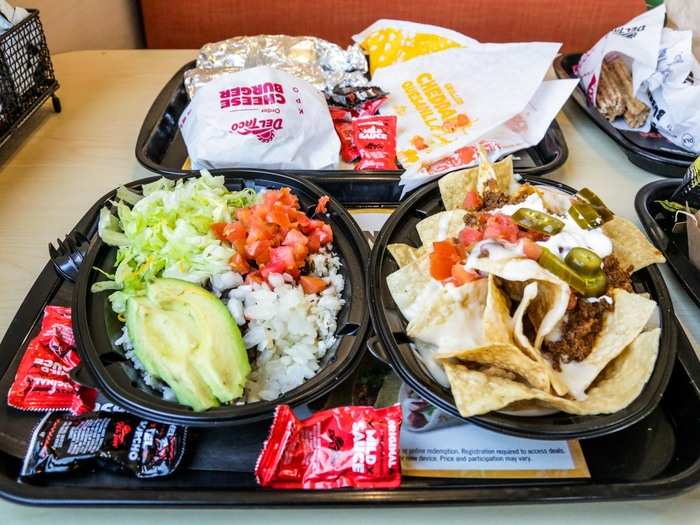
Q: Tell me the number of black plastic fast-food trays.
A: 4